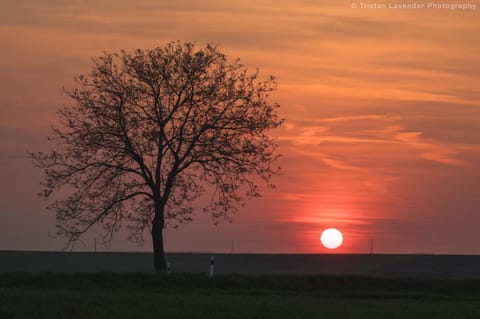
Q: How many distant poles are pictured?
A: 3